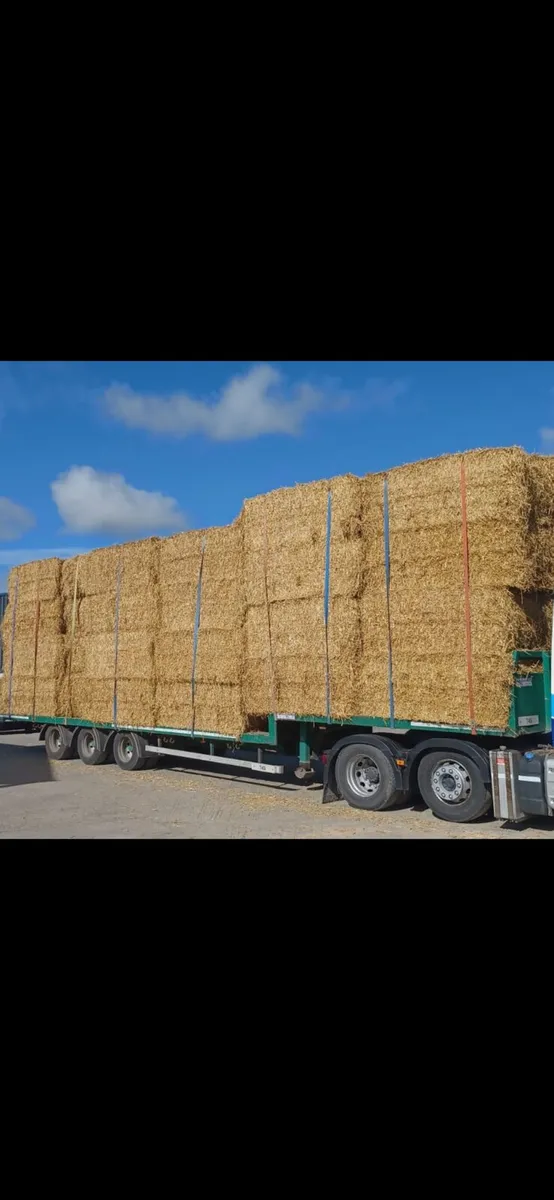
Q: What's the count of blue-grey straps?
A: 5